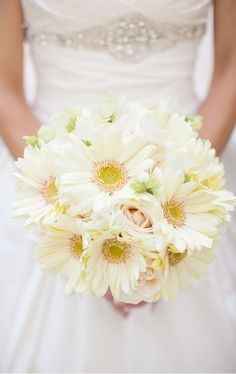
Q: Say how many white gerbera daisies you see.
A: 6